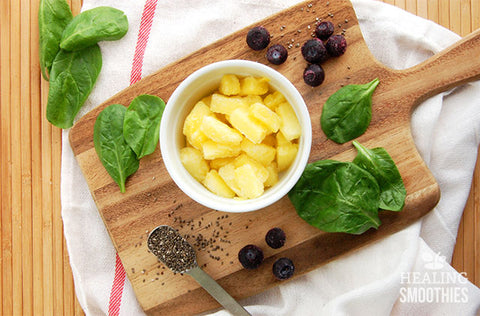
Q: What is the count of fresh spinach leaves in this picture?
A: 8